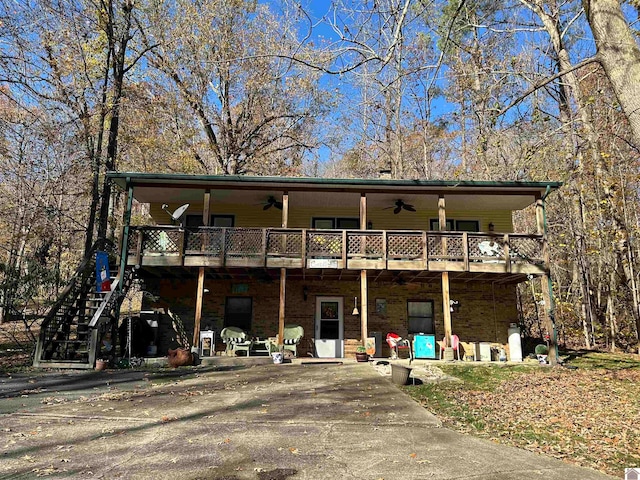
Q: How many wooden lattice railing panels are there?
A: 11